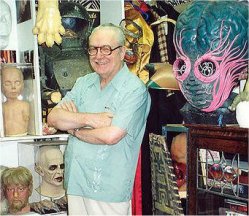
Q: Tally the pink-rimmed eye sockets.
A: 2